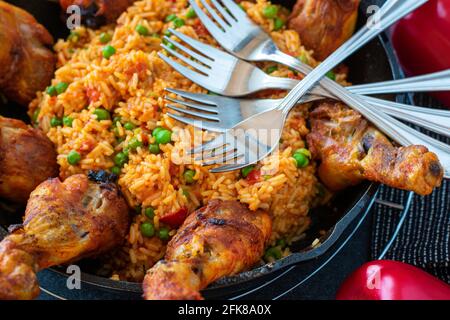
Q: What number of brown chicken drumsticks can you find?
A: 7